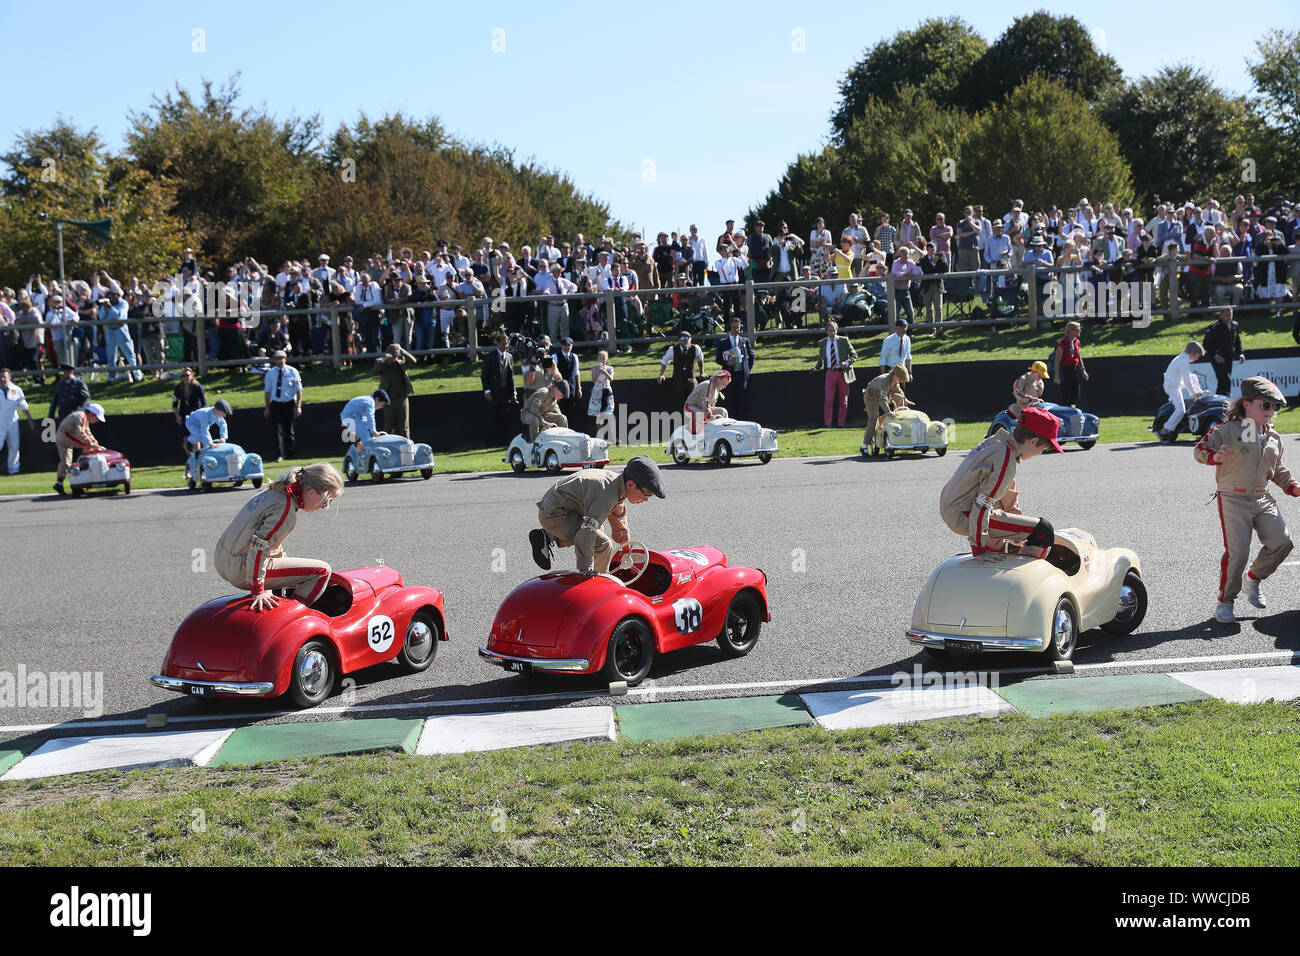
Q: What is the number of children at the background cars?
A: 8